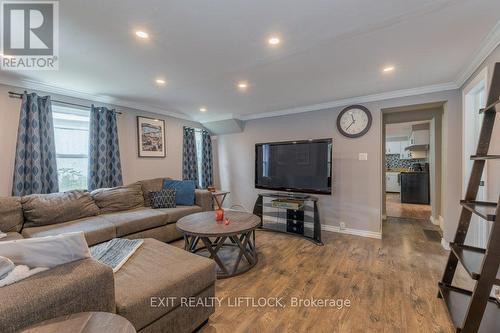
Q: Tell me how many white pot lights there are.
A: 6